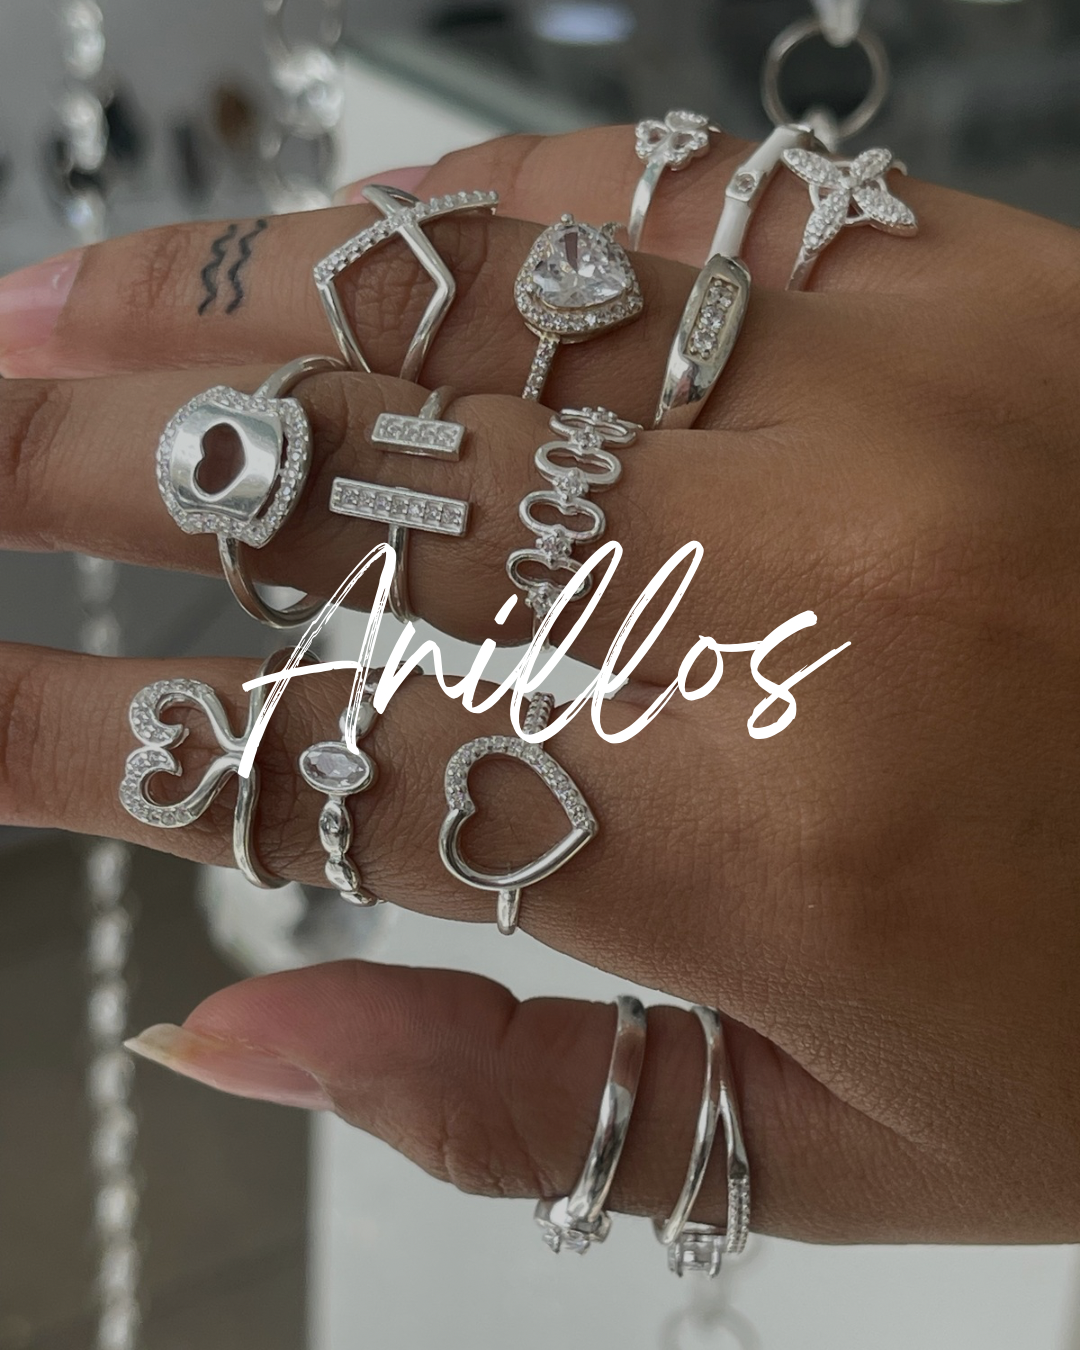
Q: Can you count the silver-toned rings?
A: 14